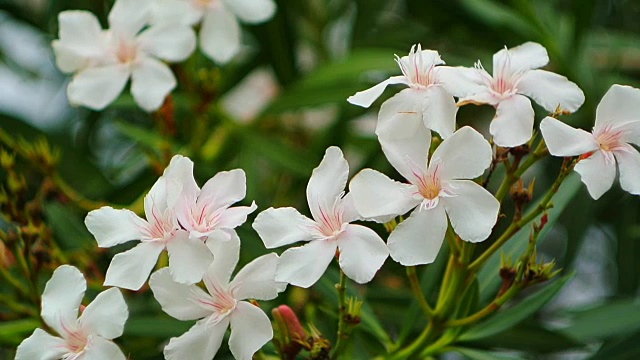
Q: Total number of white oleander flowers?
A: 11